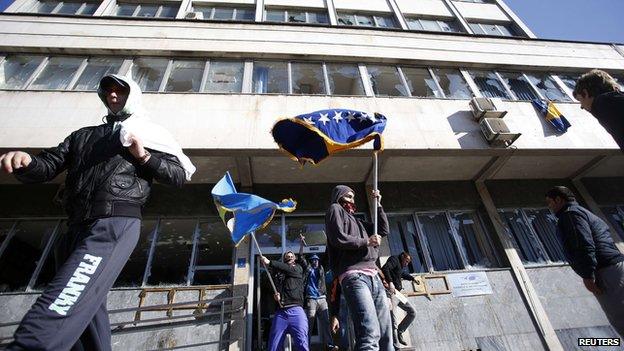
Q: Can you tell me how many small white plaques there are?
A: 1